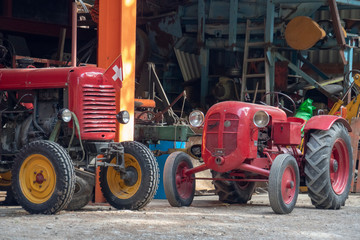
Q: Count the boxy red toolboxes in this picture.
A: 1